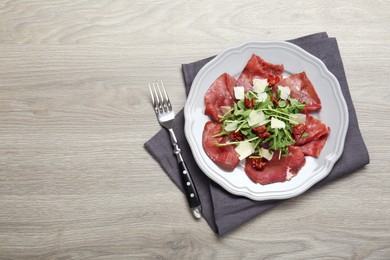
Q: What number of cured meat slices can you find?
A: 6